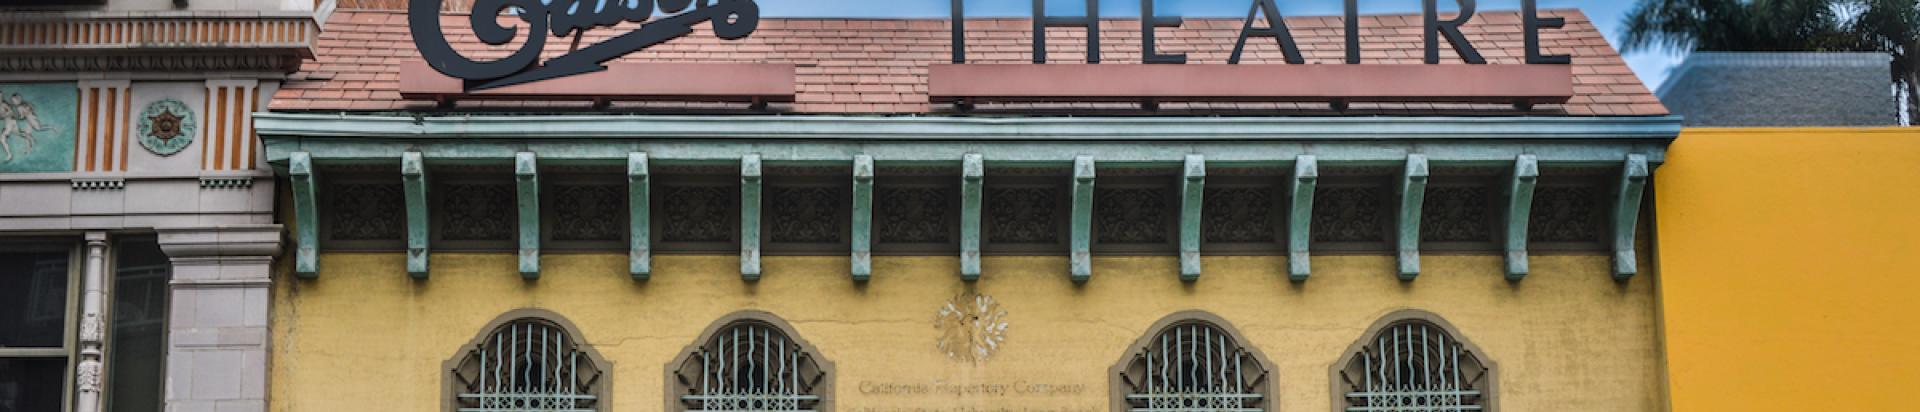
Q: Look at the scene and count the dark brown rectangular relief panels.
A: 12